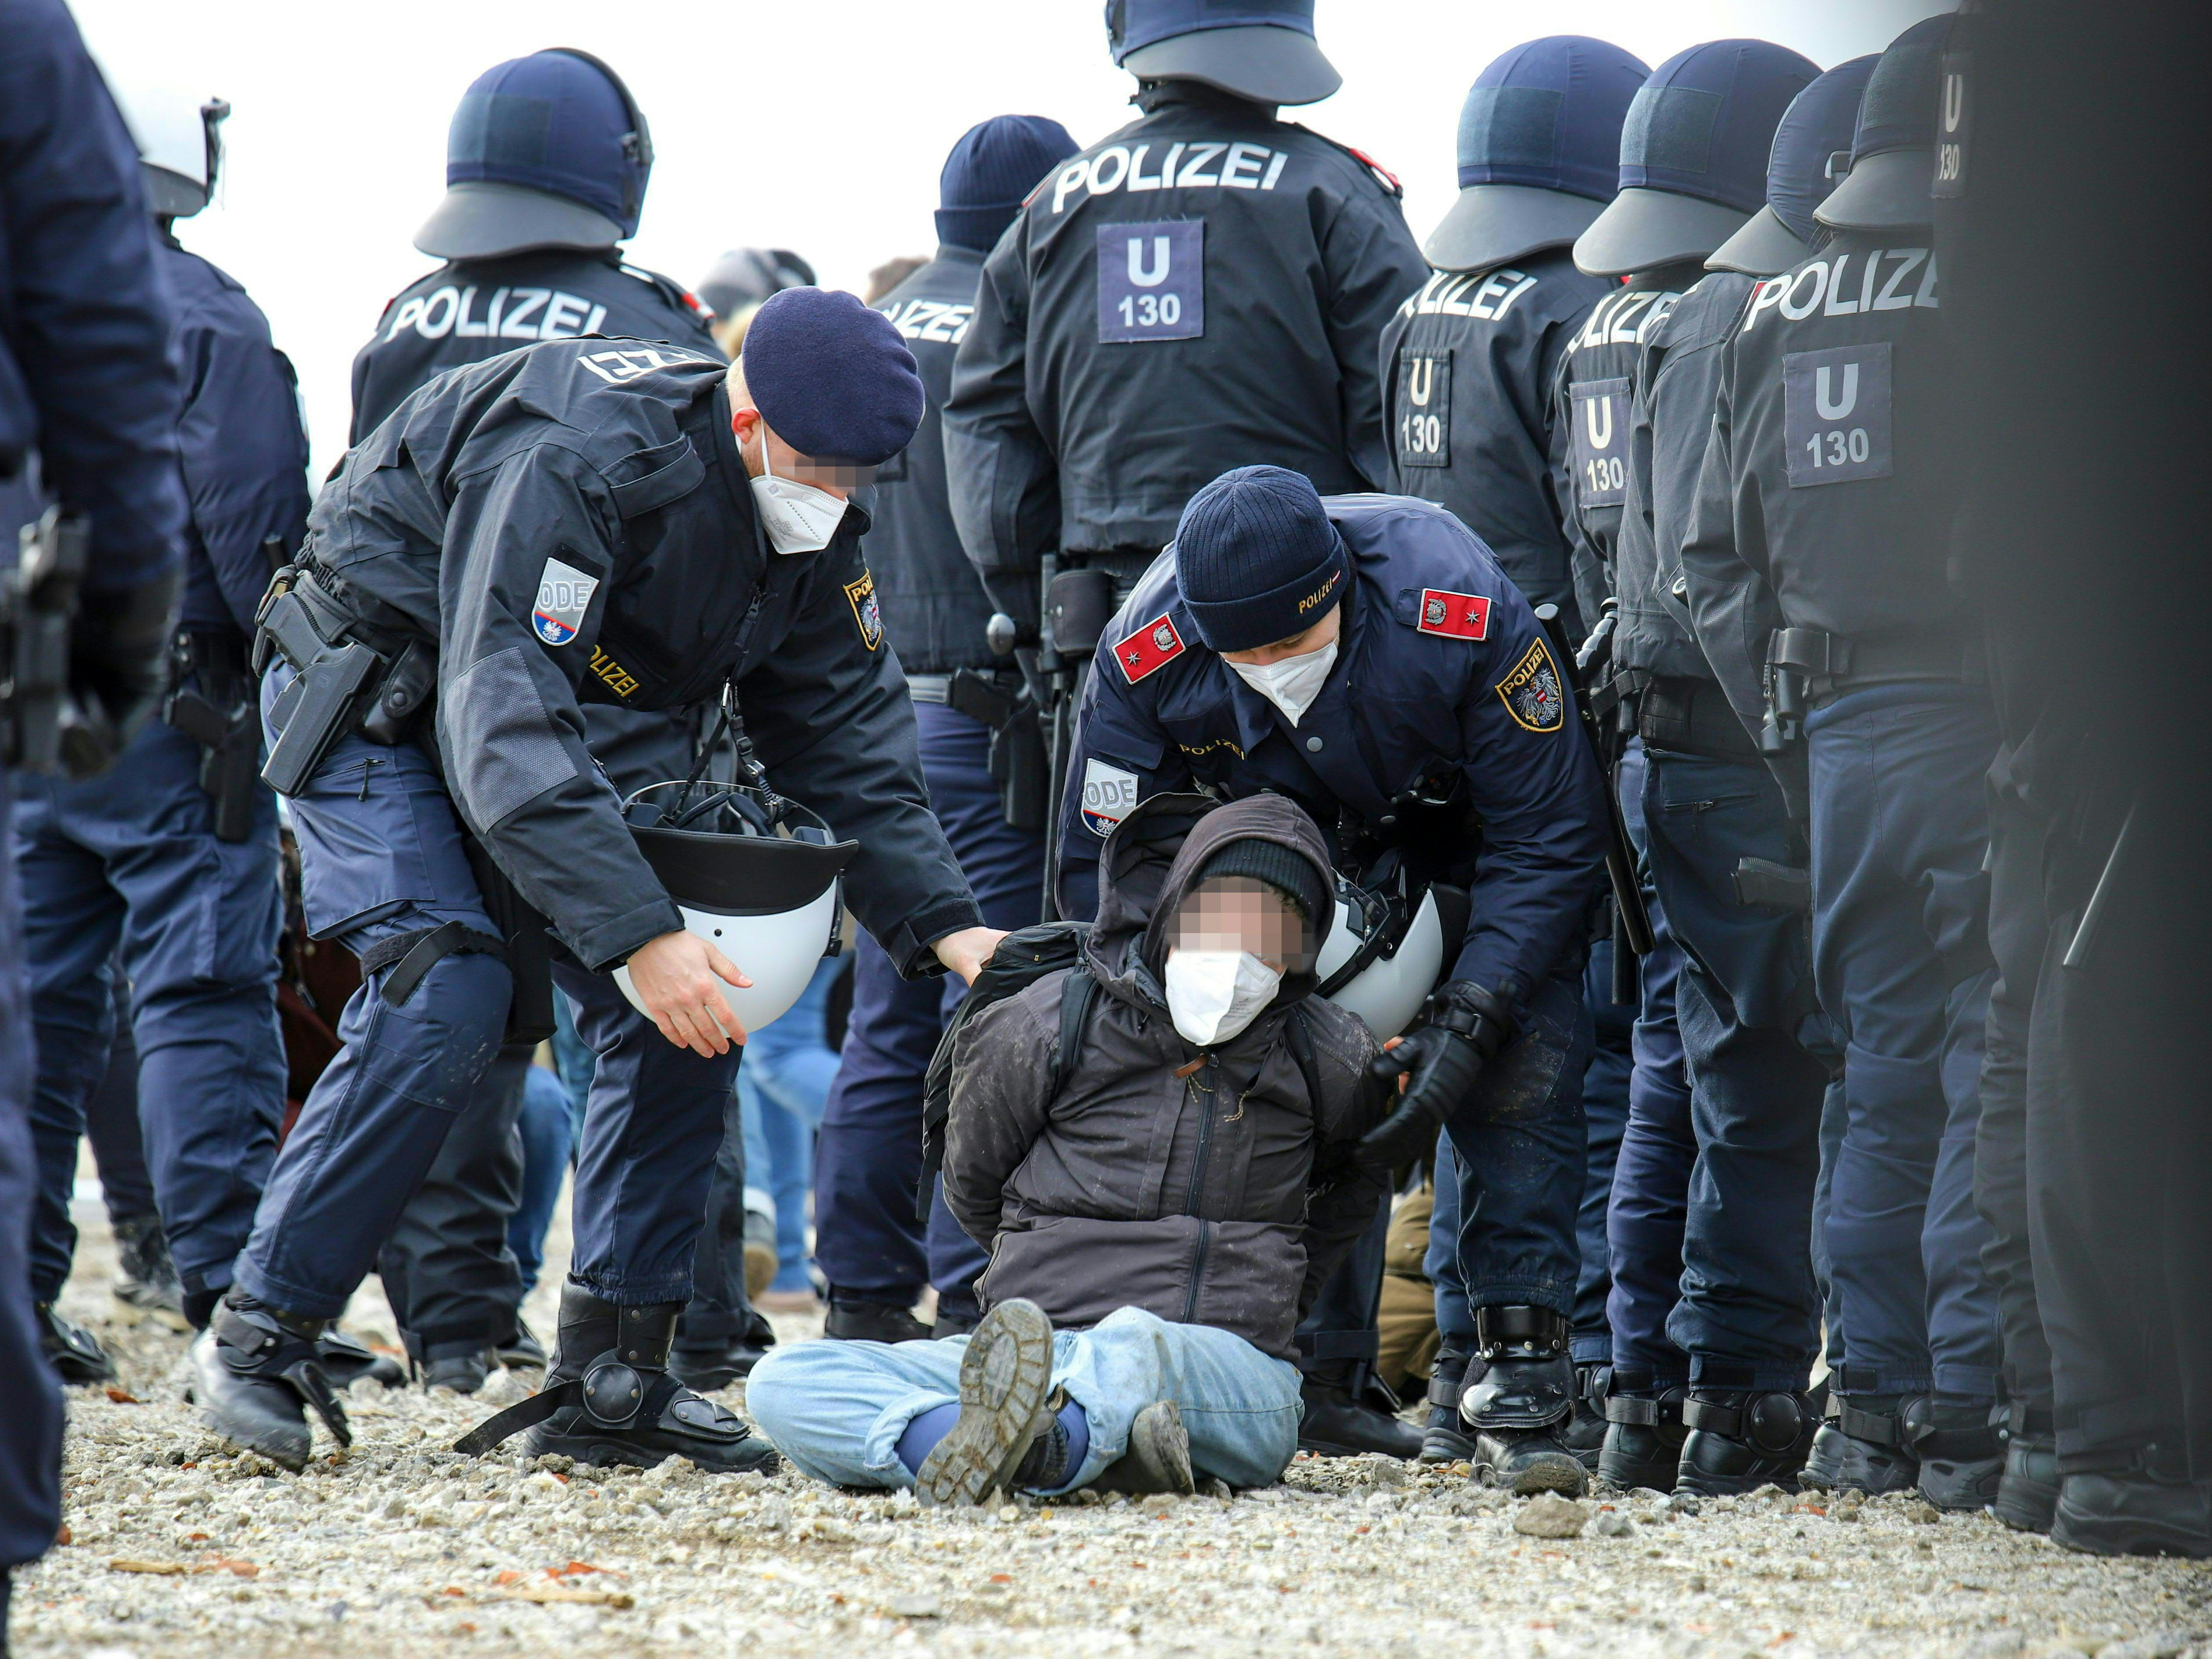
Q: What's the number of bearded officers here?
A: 1